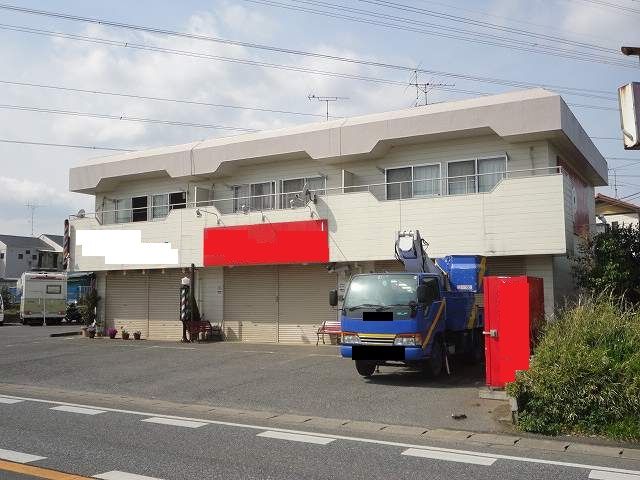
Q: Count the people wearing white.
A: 0